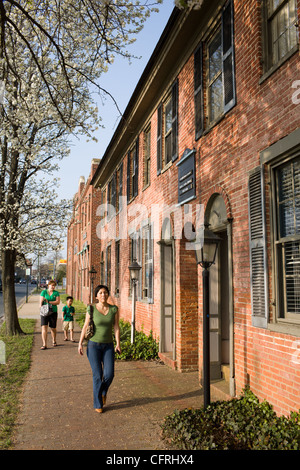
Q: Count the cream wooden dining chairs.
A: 0